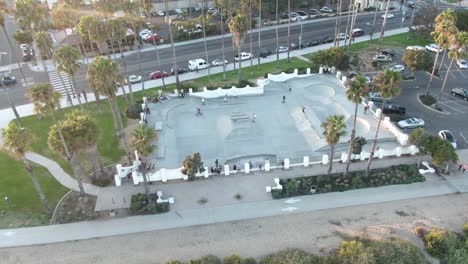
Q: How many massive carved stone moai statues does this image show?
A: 0